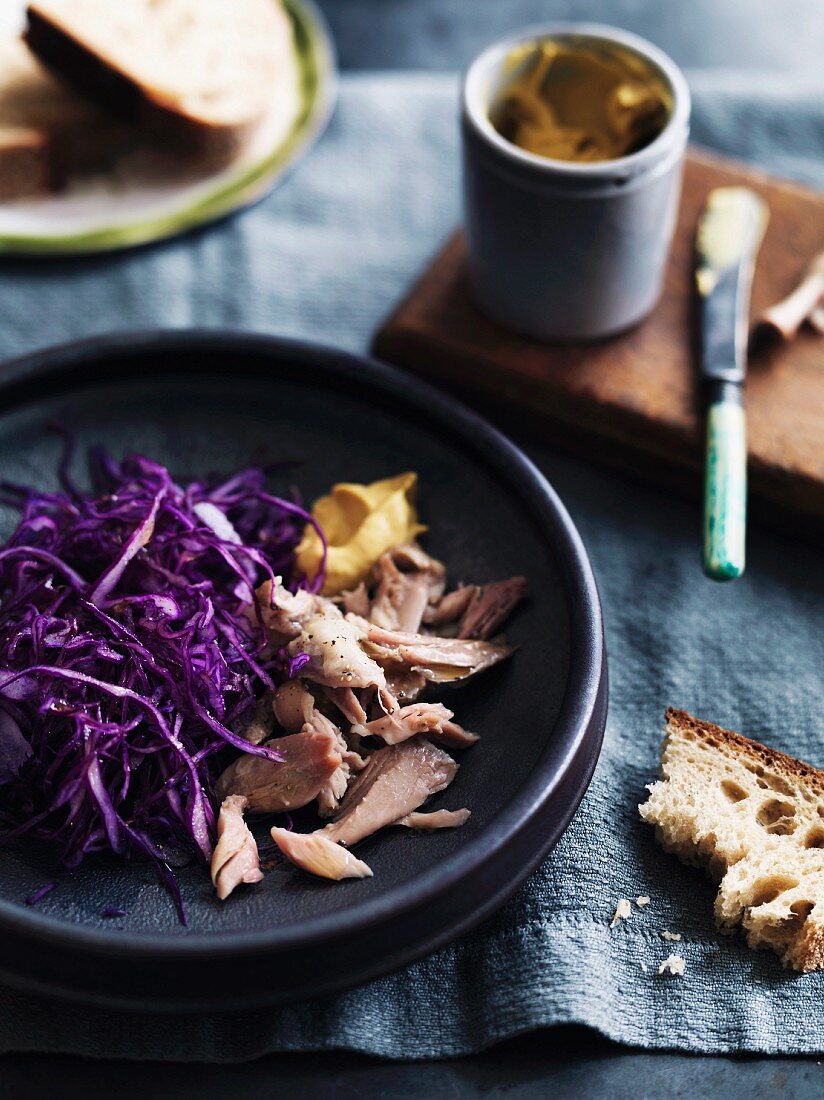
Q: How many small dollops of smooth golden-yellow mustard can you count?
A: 1